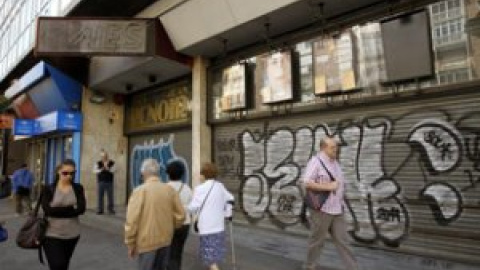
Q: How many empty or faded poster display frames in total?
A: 4